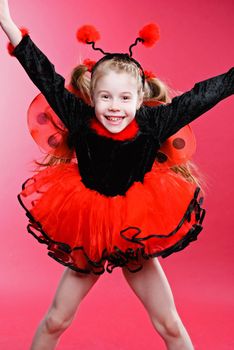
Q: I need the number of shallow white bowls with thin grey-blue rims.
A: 0